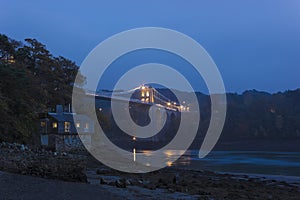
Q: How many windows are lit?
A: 5